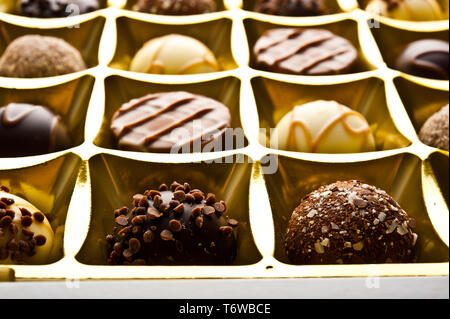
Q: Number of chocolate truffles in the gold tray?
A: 15